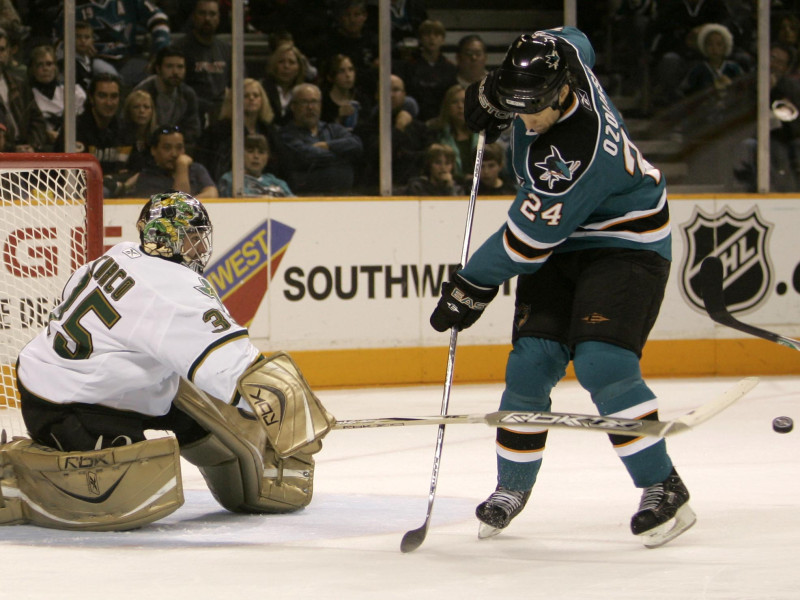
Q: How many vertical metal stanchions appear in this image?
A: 5